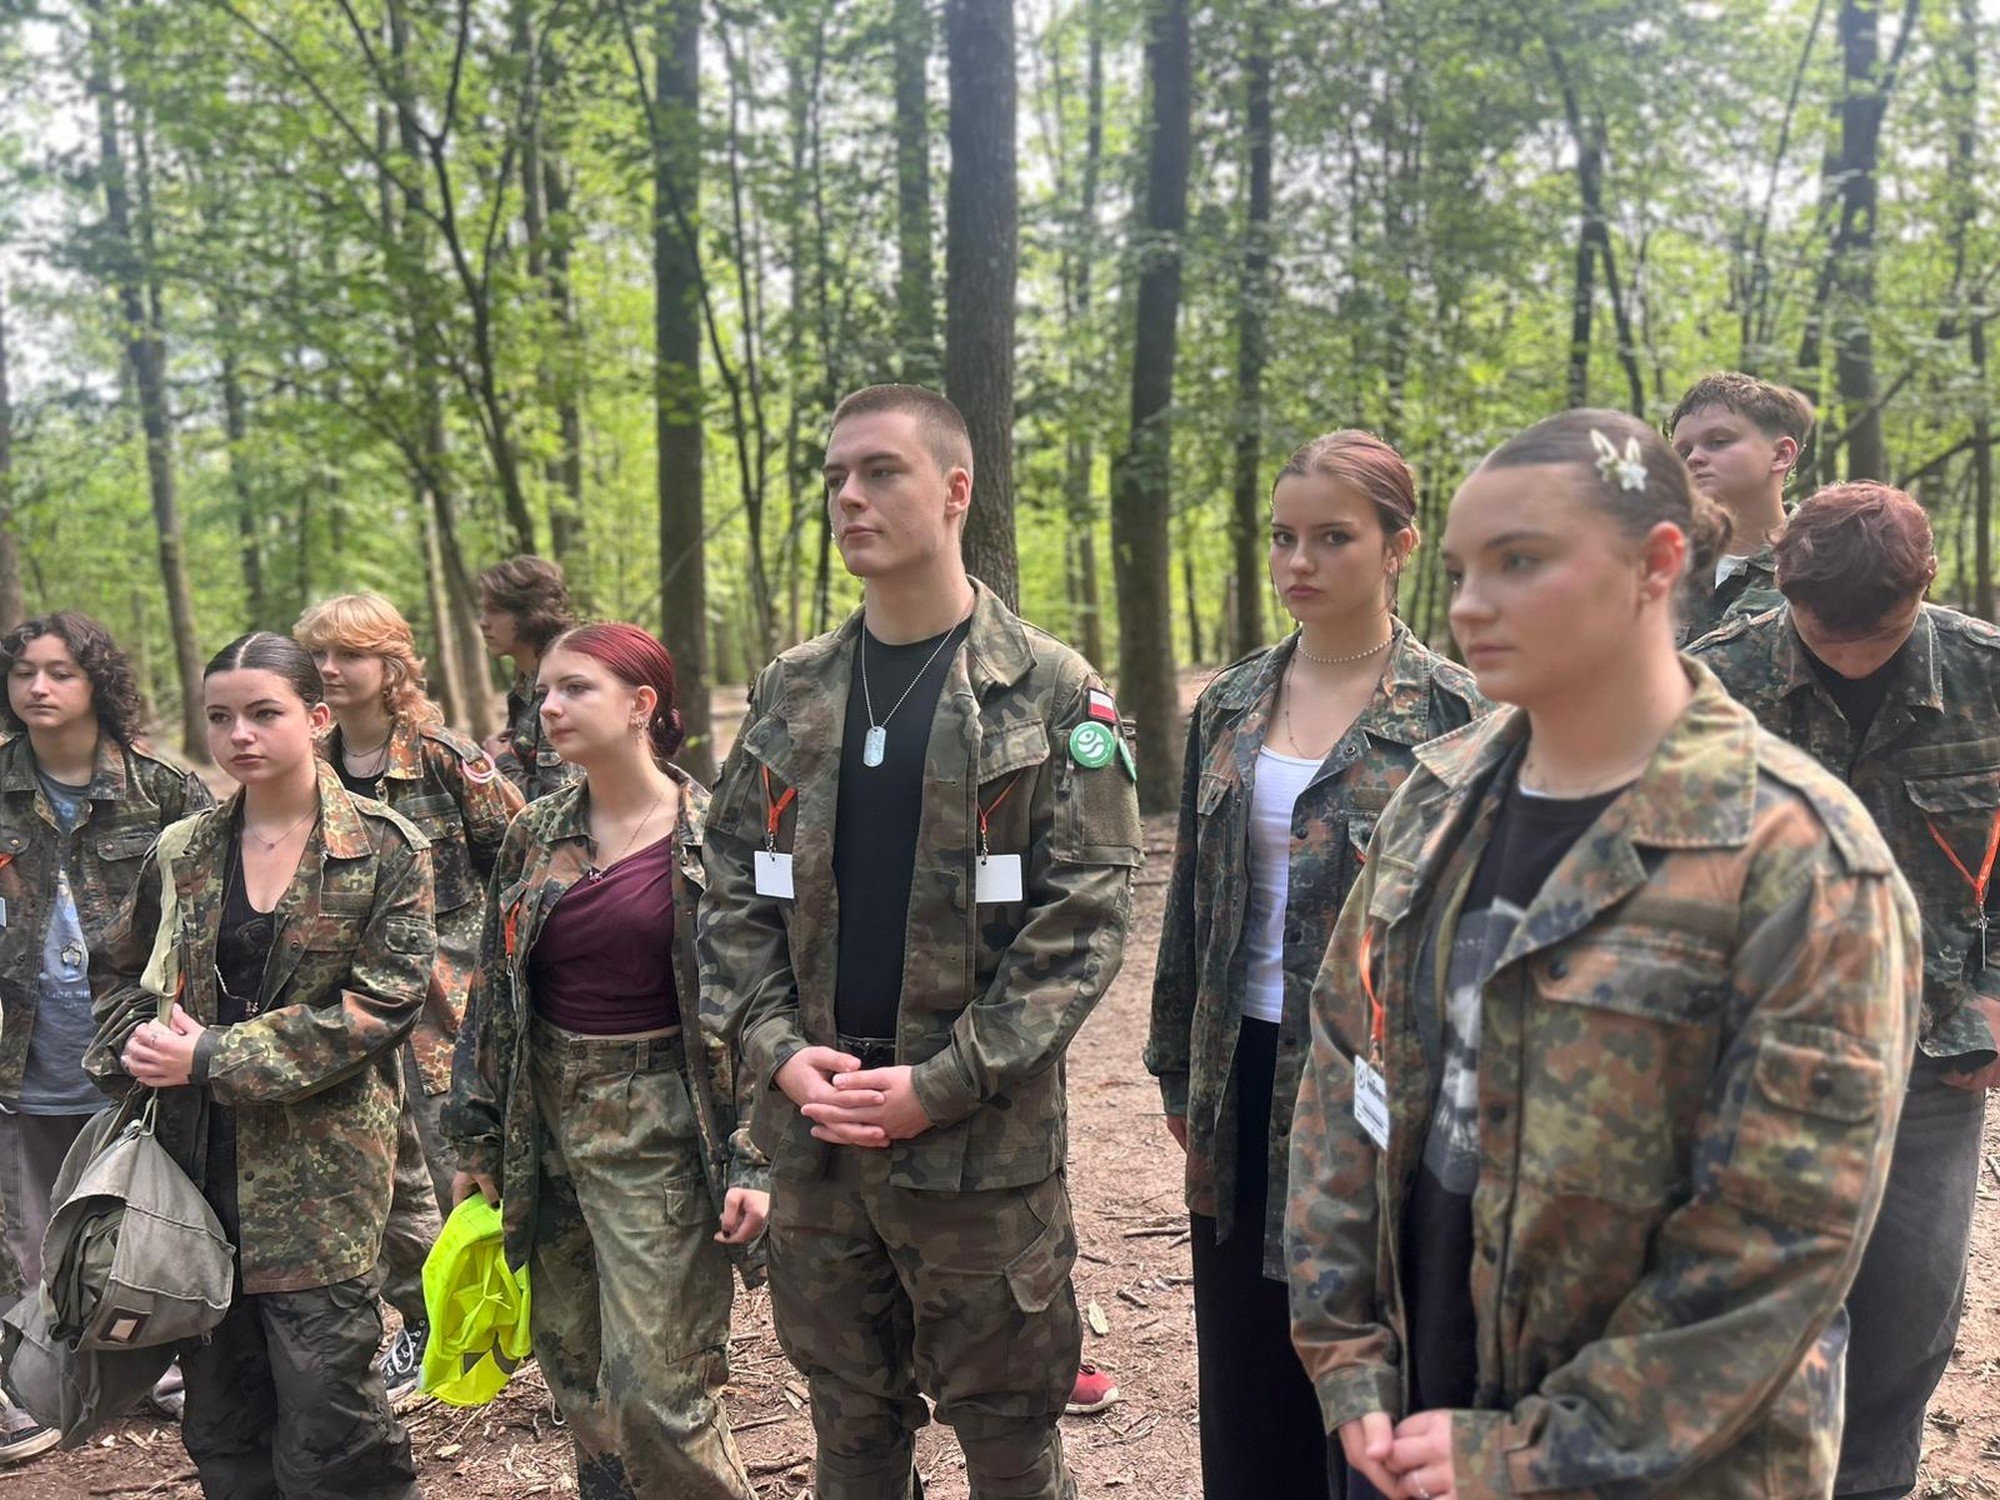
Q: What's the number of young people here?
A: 10